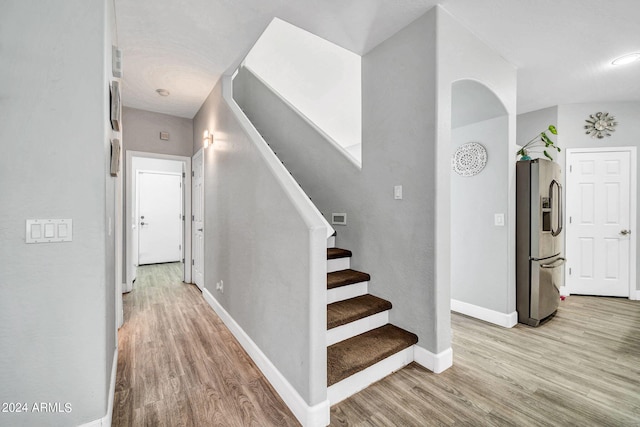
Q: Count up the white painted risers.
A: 5